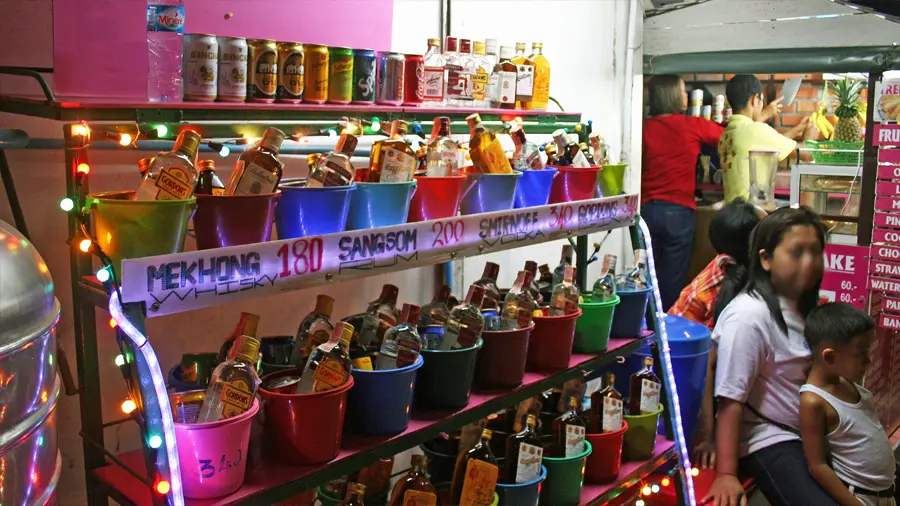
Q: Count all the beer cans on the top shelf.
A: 4